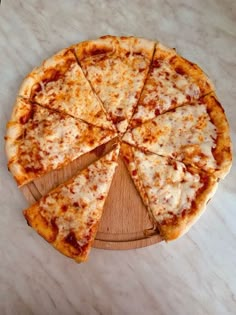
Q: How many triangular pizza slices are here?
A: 7